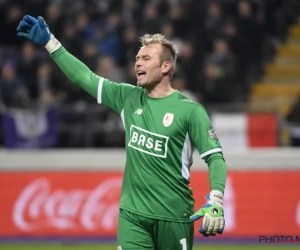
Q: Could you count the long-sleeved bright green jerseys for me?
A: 1